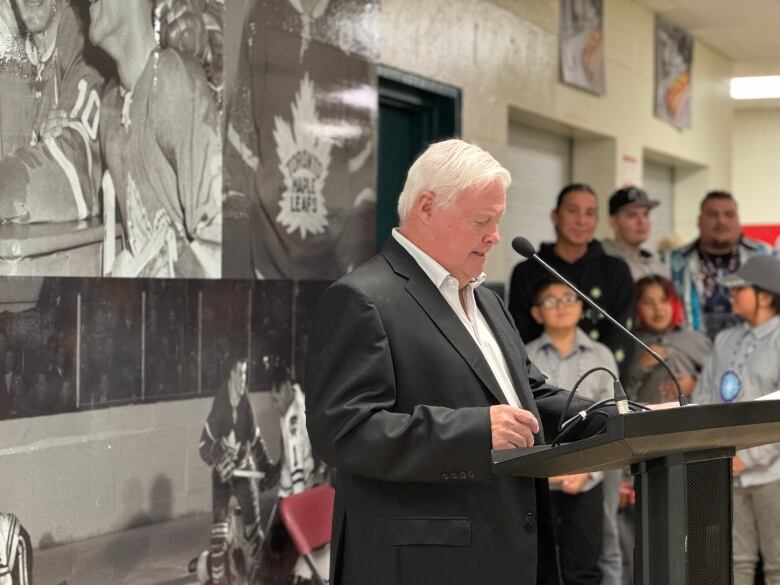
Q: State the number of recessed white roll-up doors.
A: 2